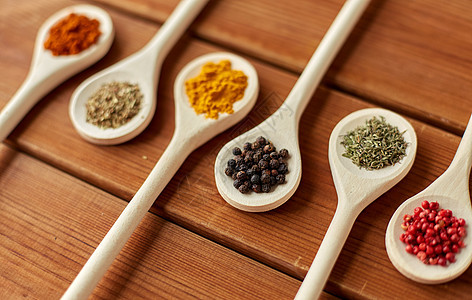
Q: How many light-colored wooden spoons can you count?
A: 6